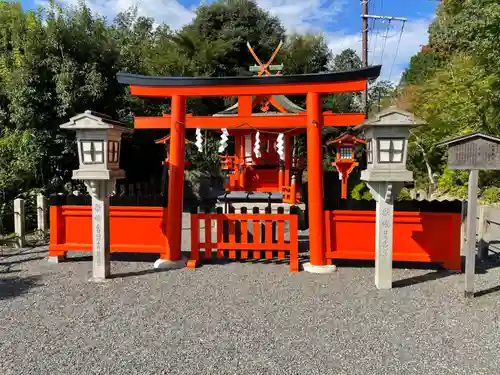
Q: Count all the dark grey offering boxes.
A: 1